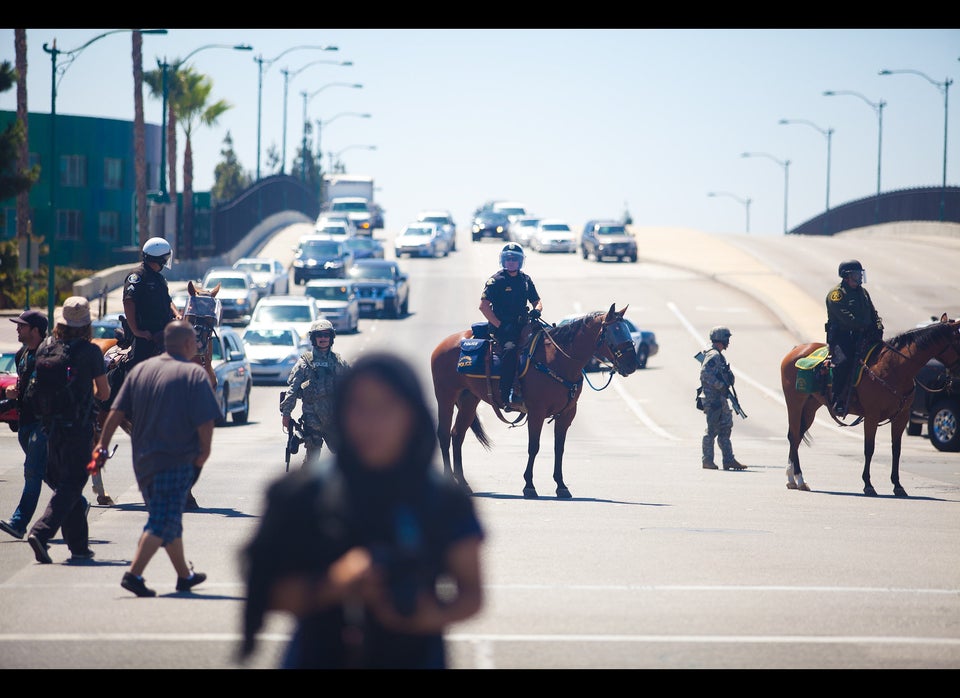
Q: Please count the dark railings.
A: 2